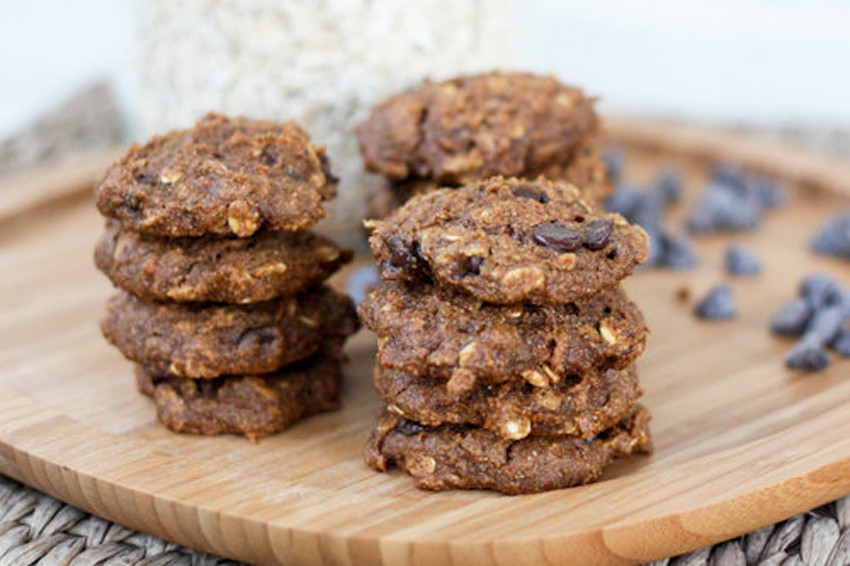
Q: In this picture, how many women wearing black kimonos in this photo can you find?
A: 0